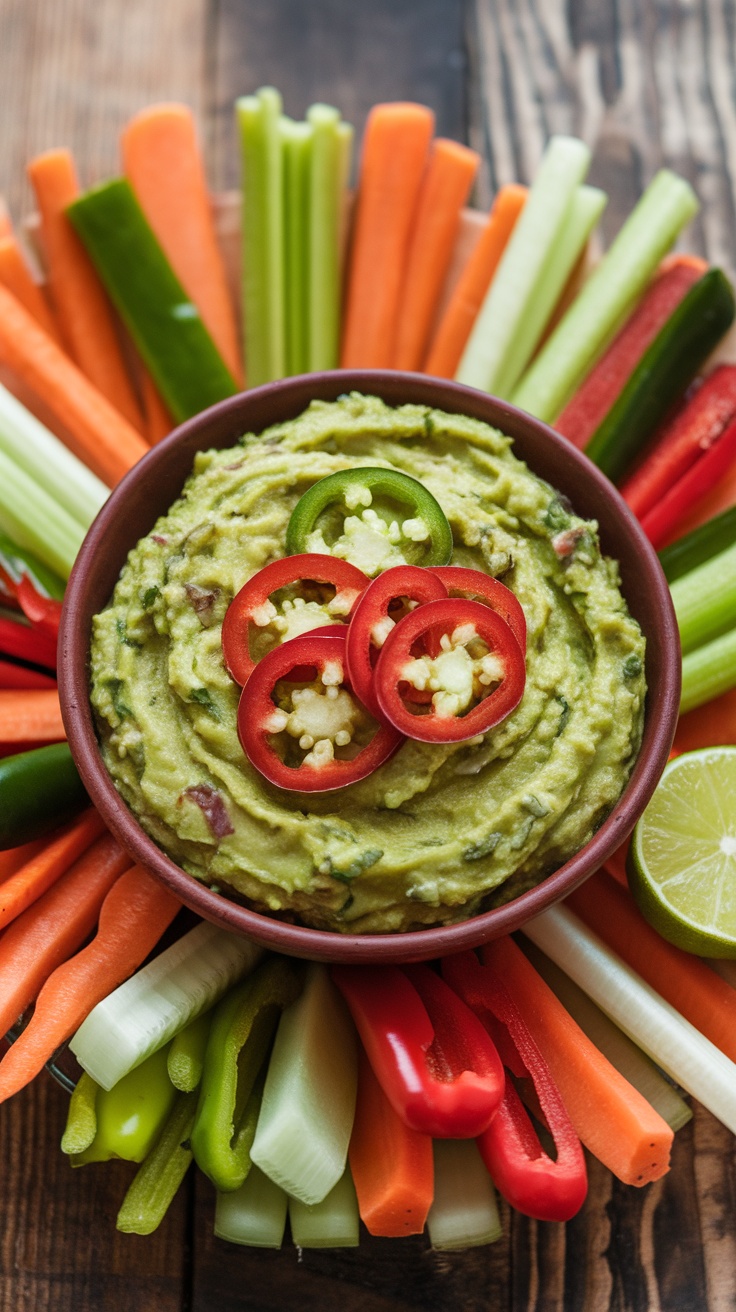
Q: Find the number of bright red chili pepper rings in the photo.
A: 5